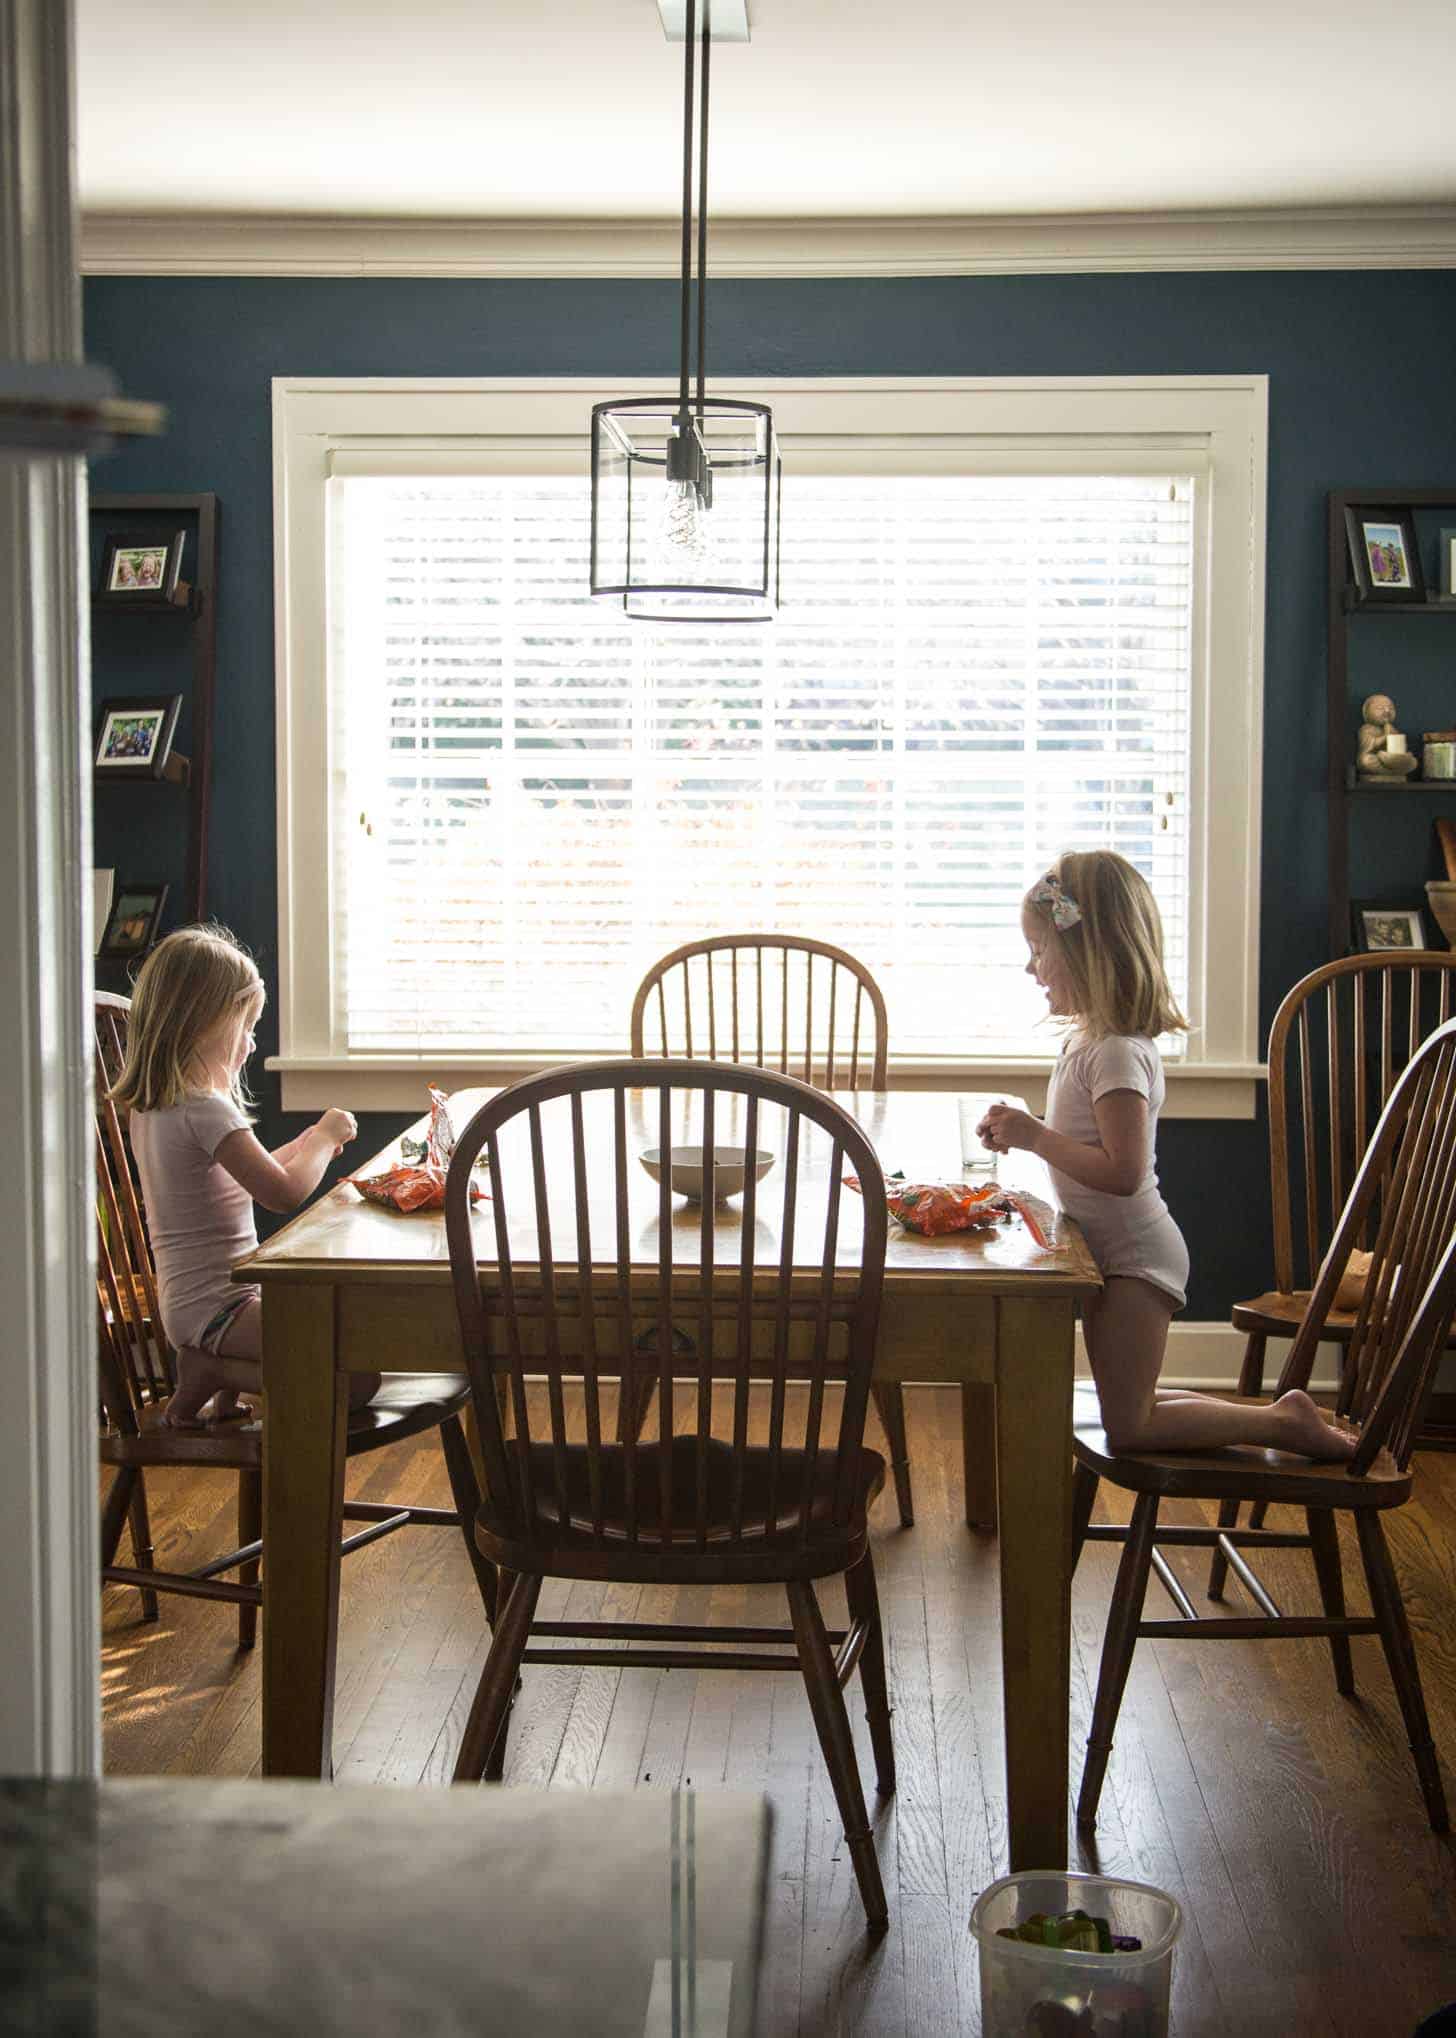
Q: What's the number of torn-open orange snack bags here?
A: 2